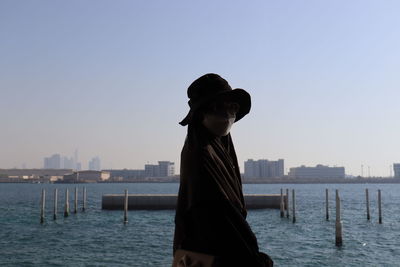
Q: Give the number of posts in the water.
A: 13